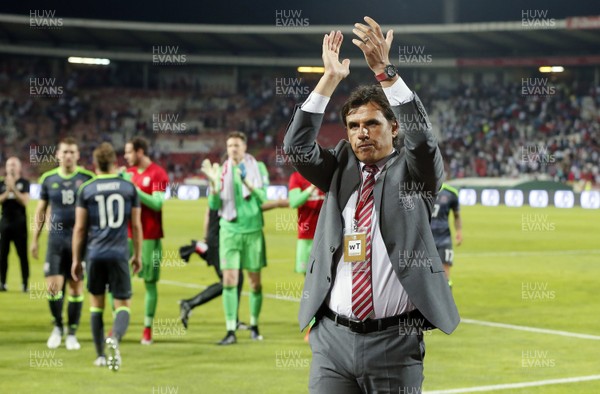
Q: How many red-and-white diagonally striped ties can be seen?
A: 1